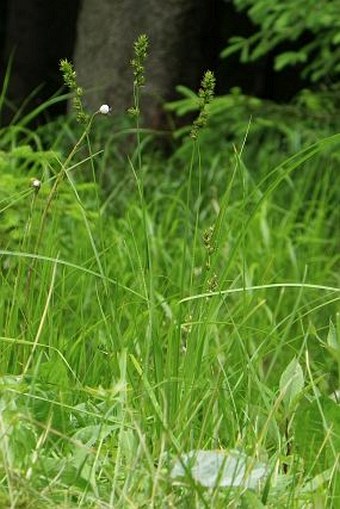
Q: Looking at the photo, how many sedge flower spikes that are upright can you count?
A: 3